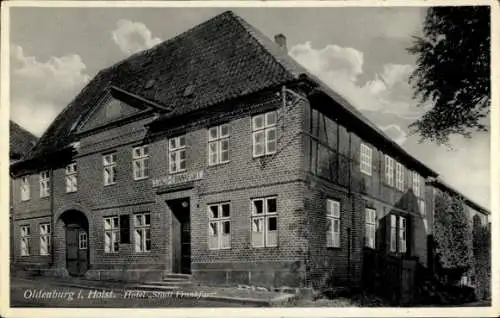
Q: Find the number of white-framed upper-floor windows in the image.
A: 12